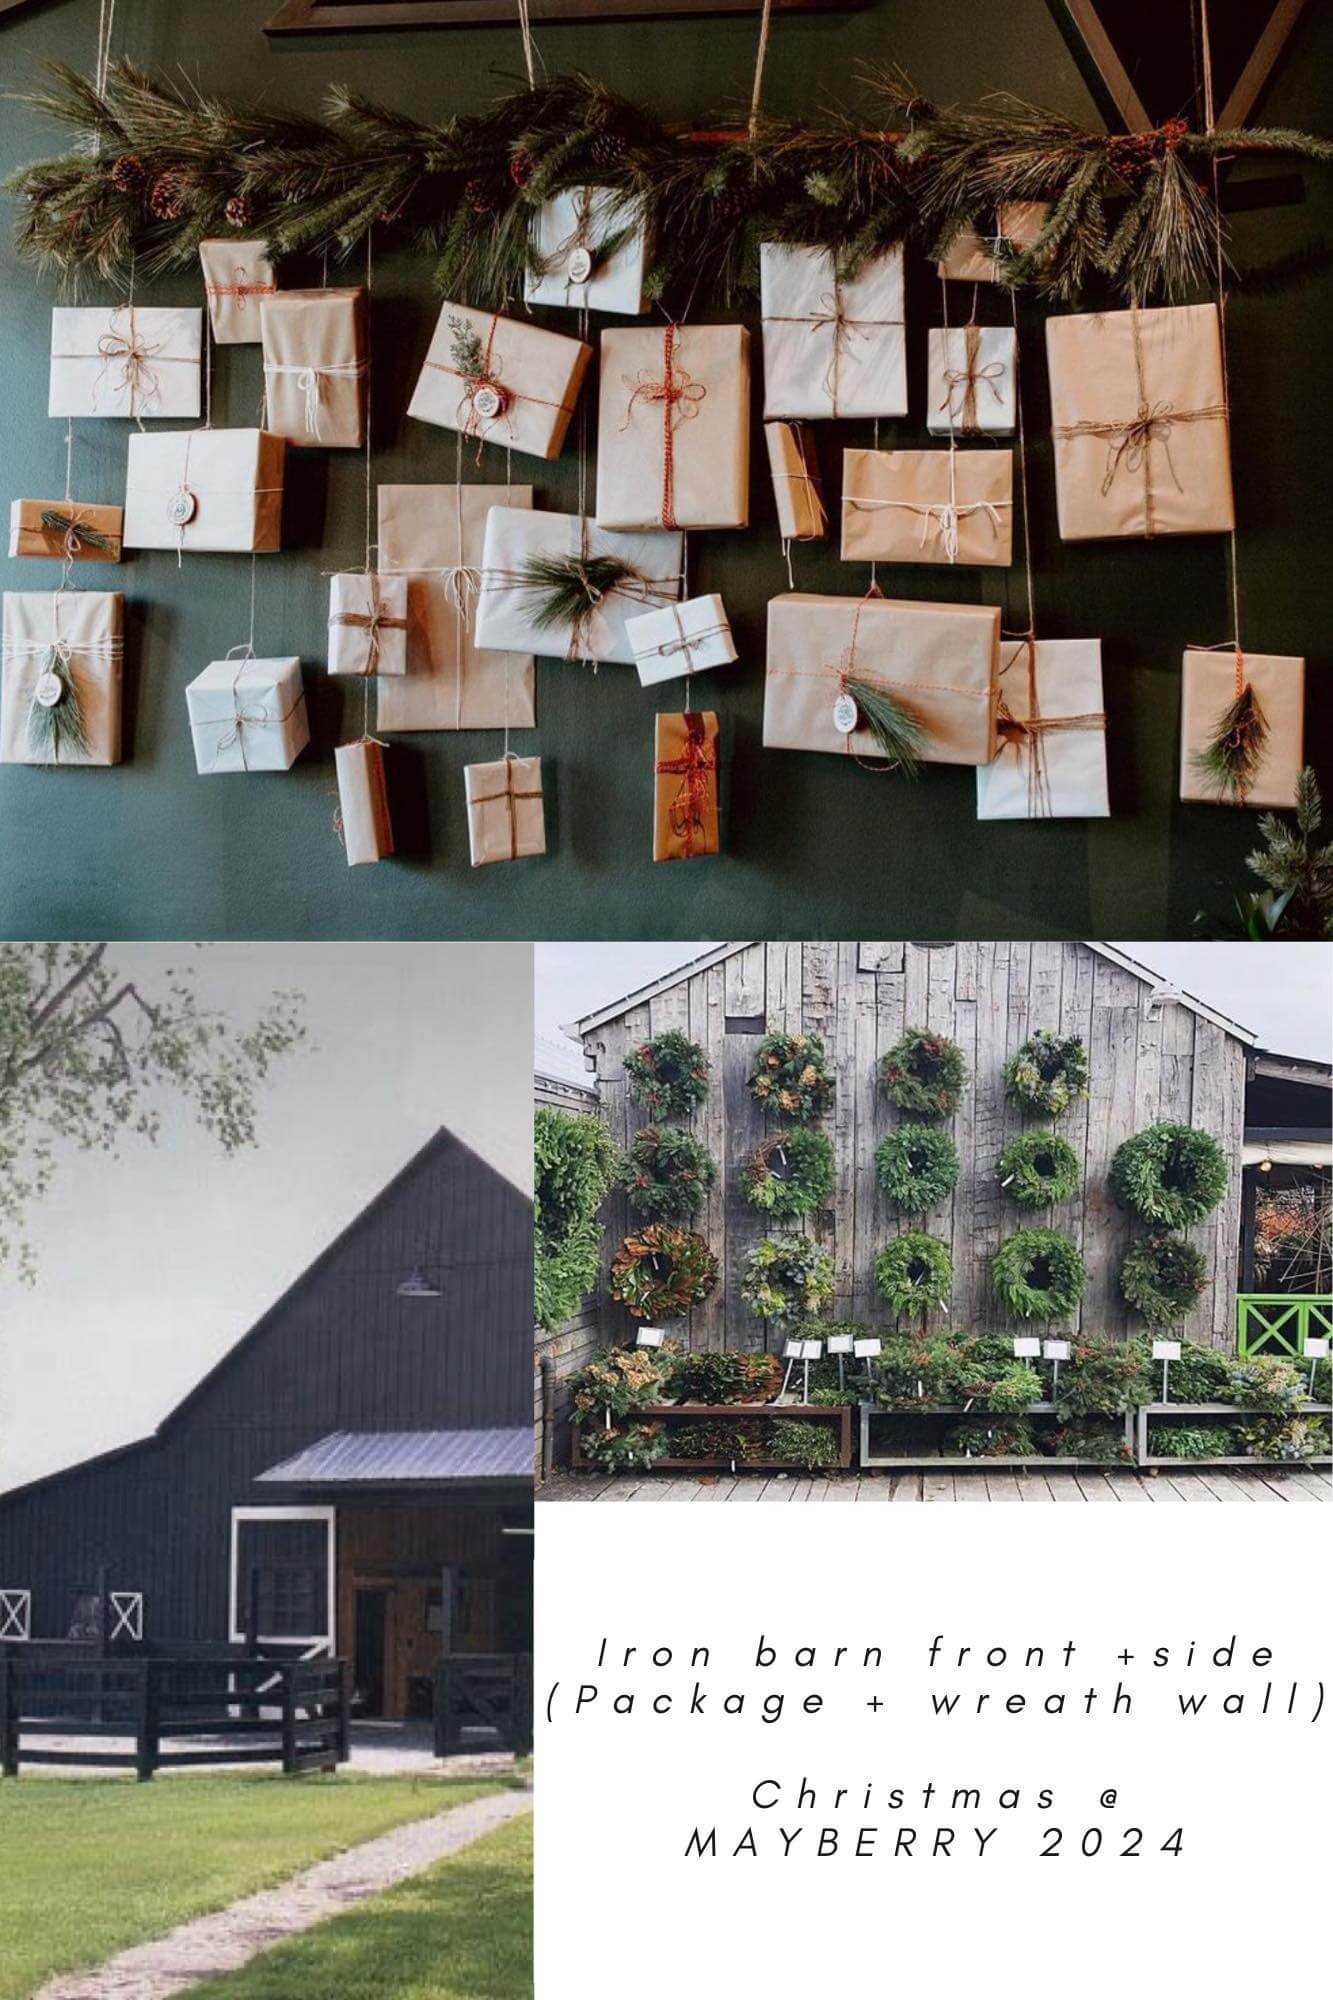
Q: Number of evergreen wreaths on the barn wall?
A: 14